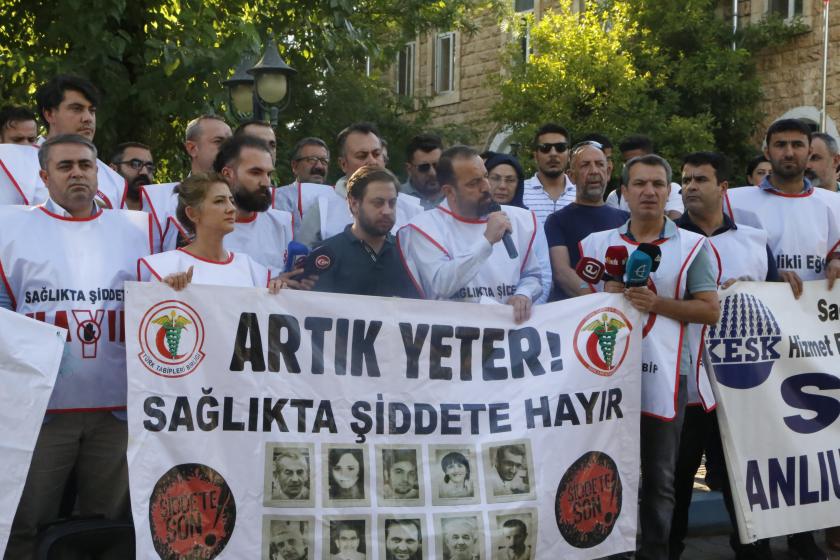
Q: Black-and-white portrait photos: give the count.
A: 10